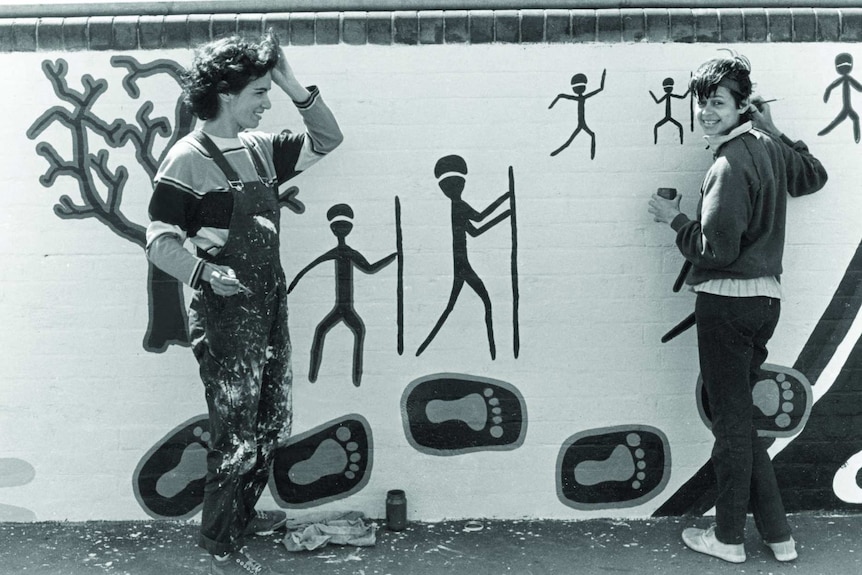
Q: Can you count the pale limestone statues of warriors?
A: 0